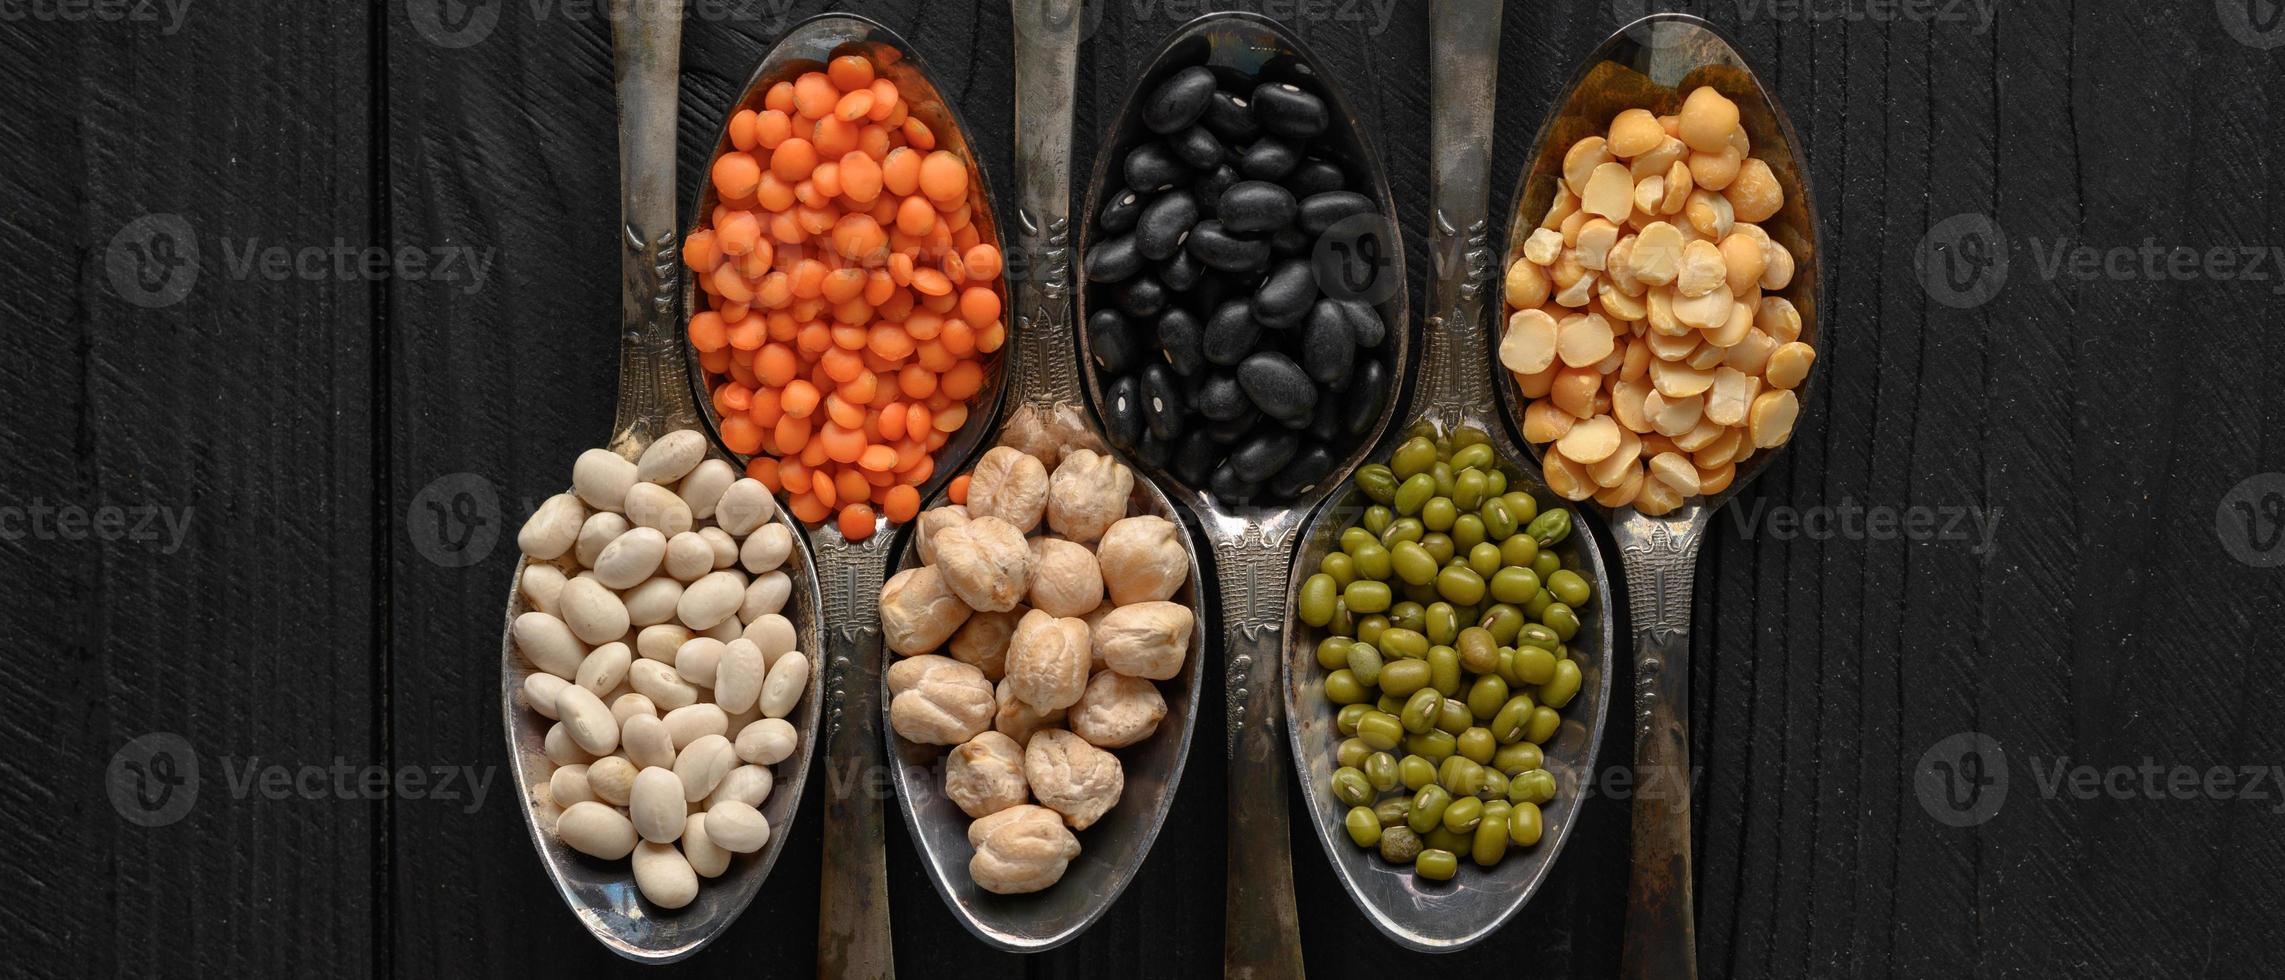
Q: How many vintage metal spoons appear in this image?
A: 6